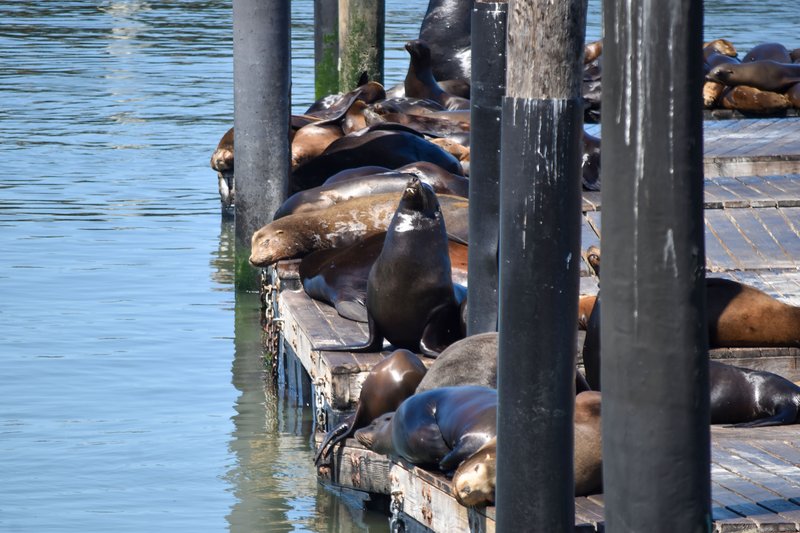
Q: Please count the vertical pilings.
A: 6